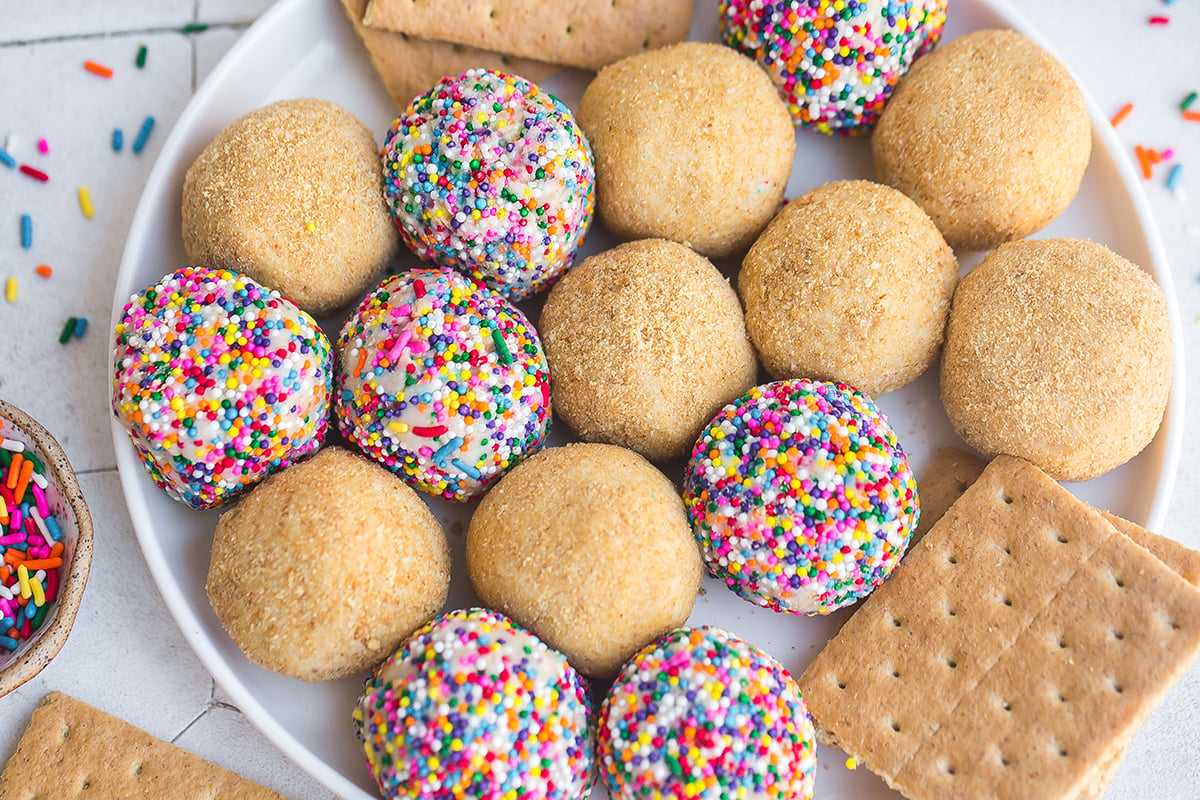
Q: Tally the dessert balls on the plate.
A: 15